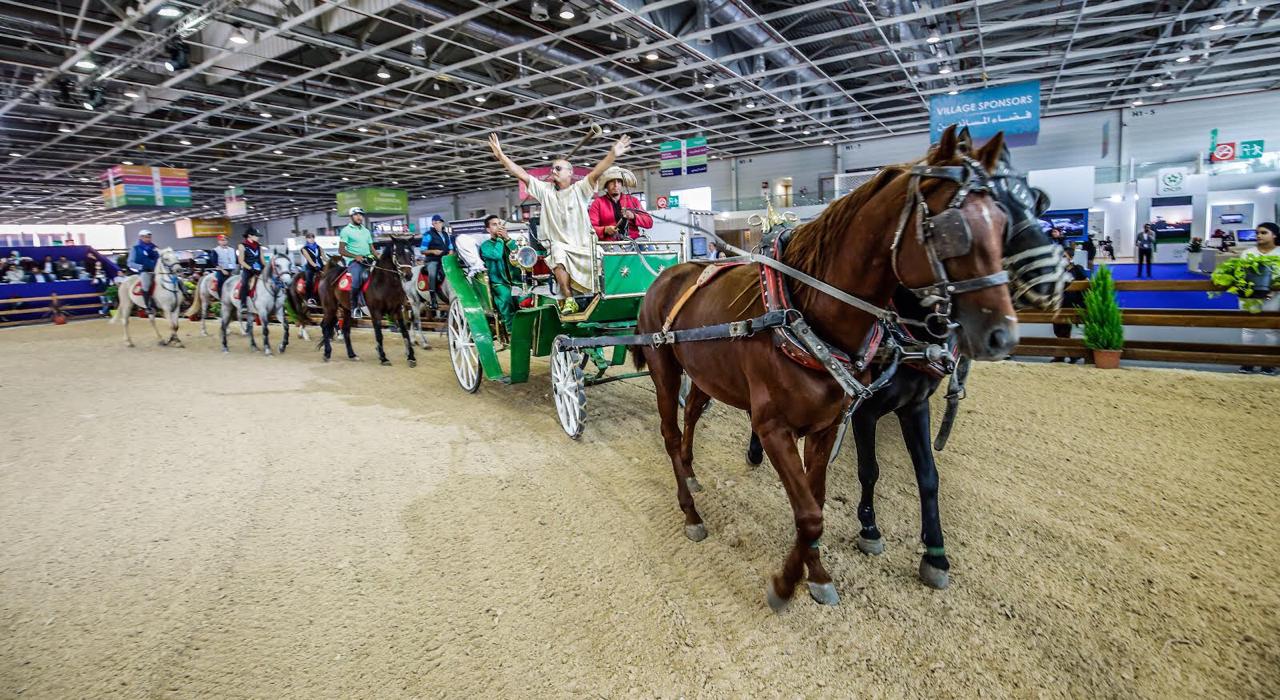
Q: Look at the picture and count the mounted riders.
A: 6